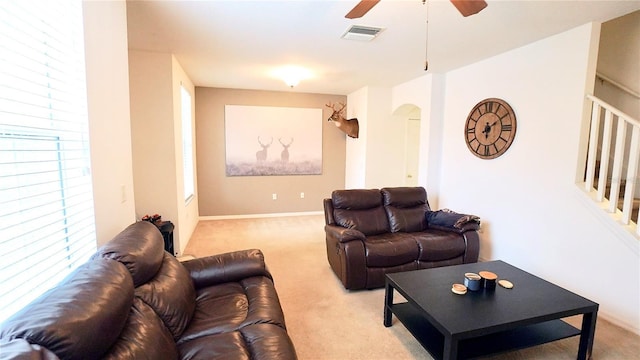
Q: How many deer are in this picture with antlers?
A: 3